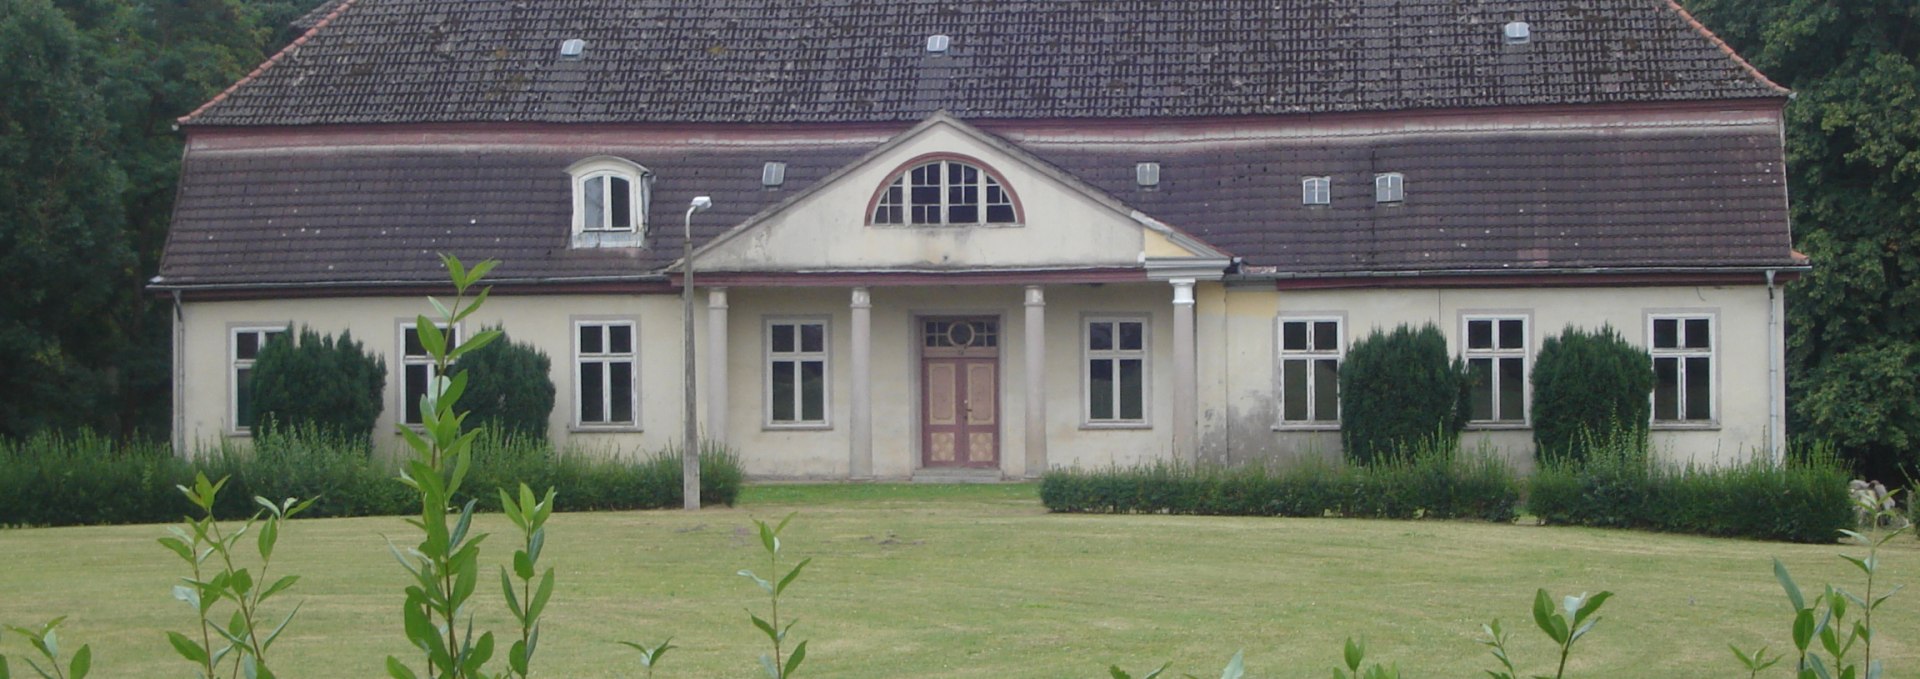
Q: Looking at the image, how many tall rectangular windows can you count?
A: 8